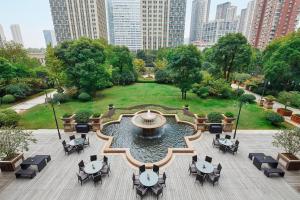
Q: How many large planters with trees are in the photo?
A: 2